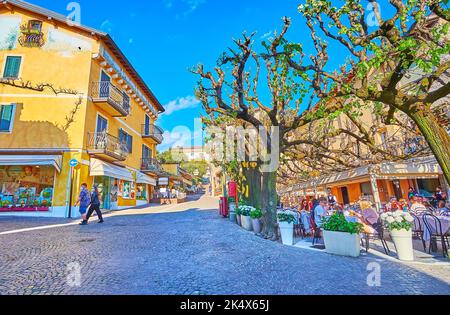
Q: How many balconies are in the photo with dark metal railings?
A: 5